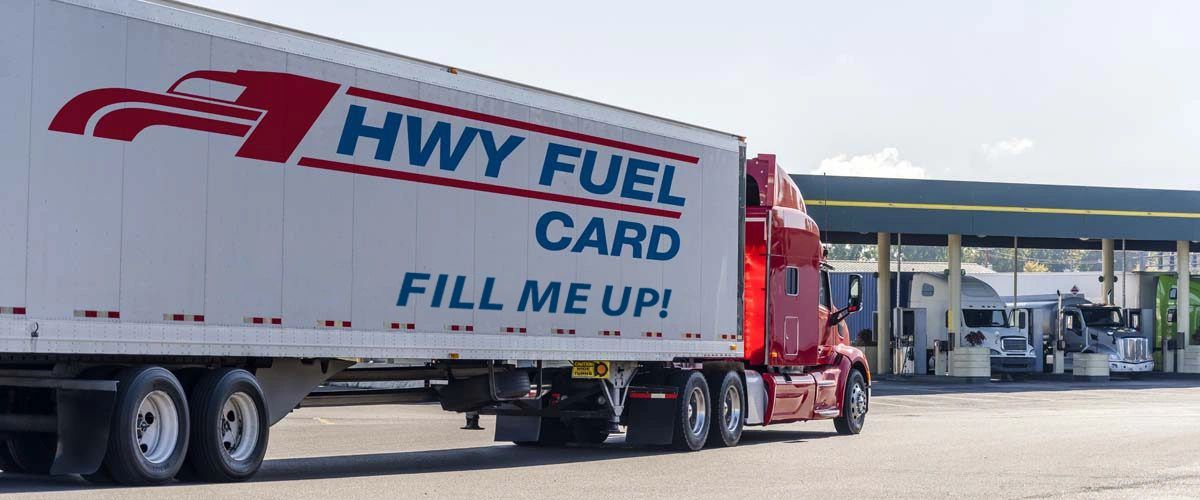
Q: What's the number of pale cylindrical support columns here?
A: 4